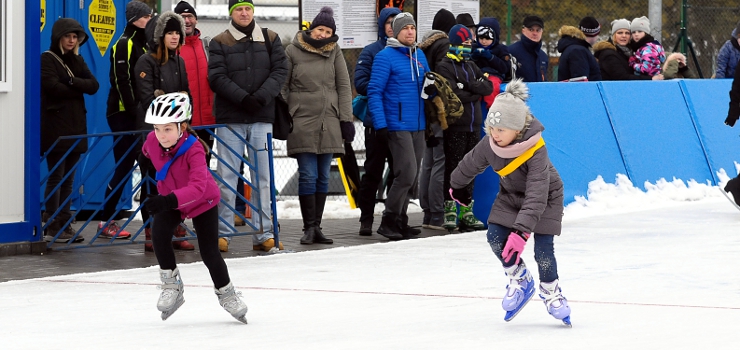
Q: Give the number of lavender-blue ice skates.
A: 2